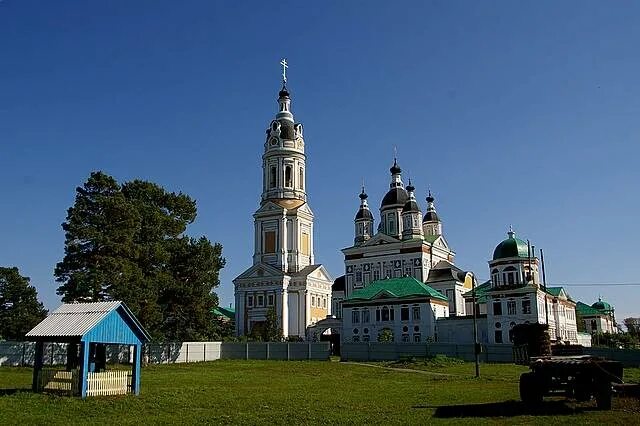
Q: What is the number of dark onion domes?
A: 5